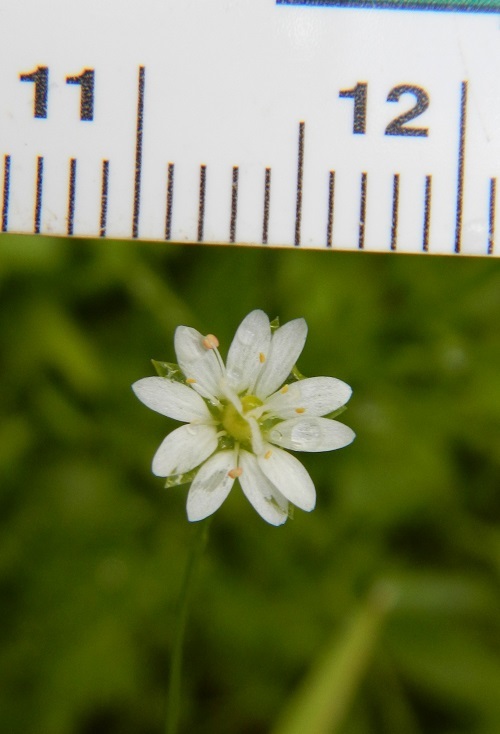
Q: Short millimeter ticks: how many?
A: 13